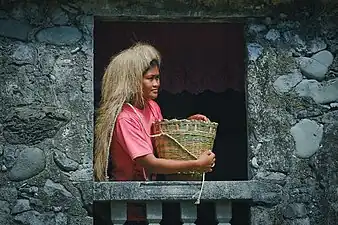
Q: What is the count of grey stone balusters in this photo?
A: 4